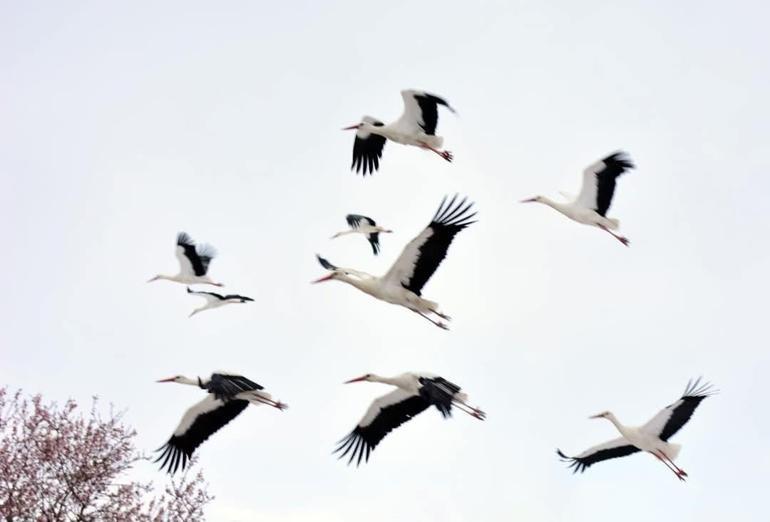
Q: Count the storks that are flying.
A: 9